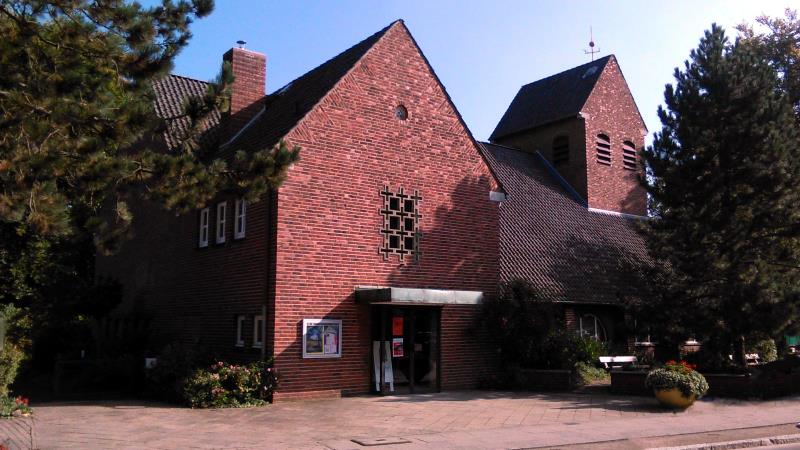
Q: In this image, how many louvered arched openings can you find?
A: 3